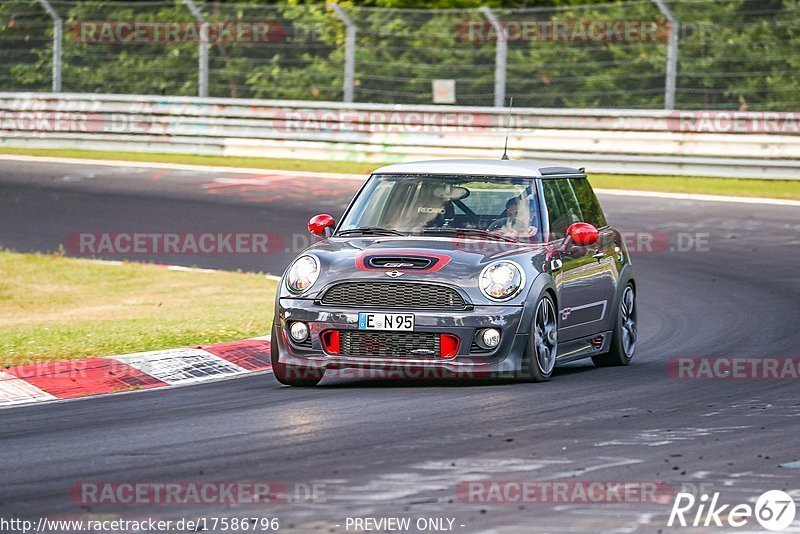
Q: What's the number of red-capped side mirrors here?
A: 2